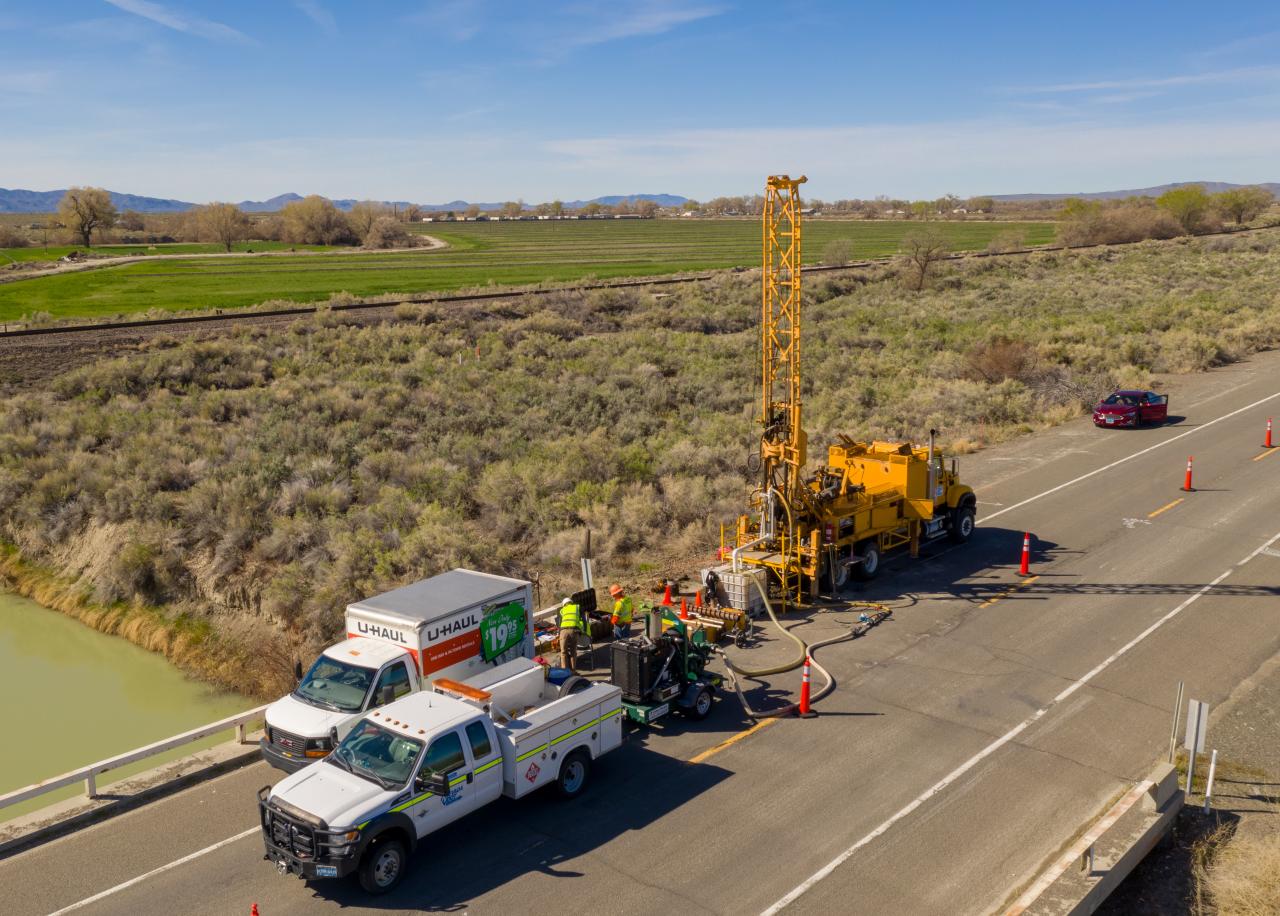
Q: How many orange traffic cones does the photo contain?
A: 8